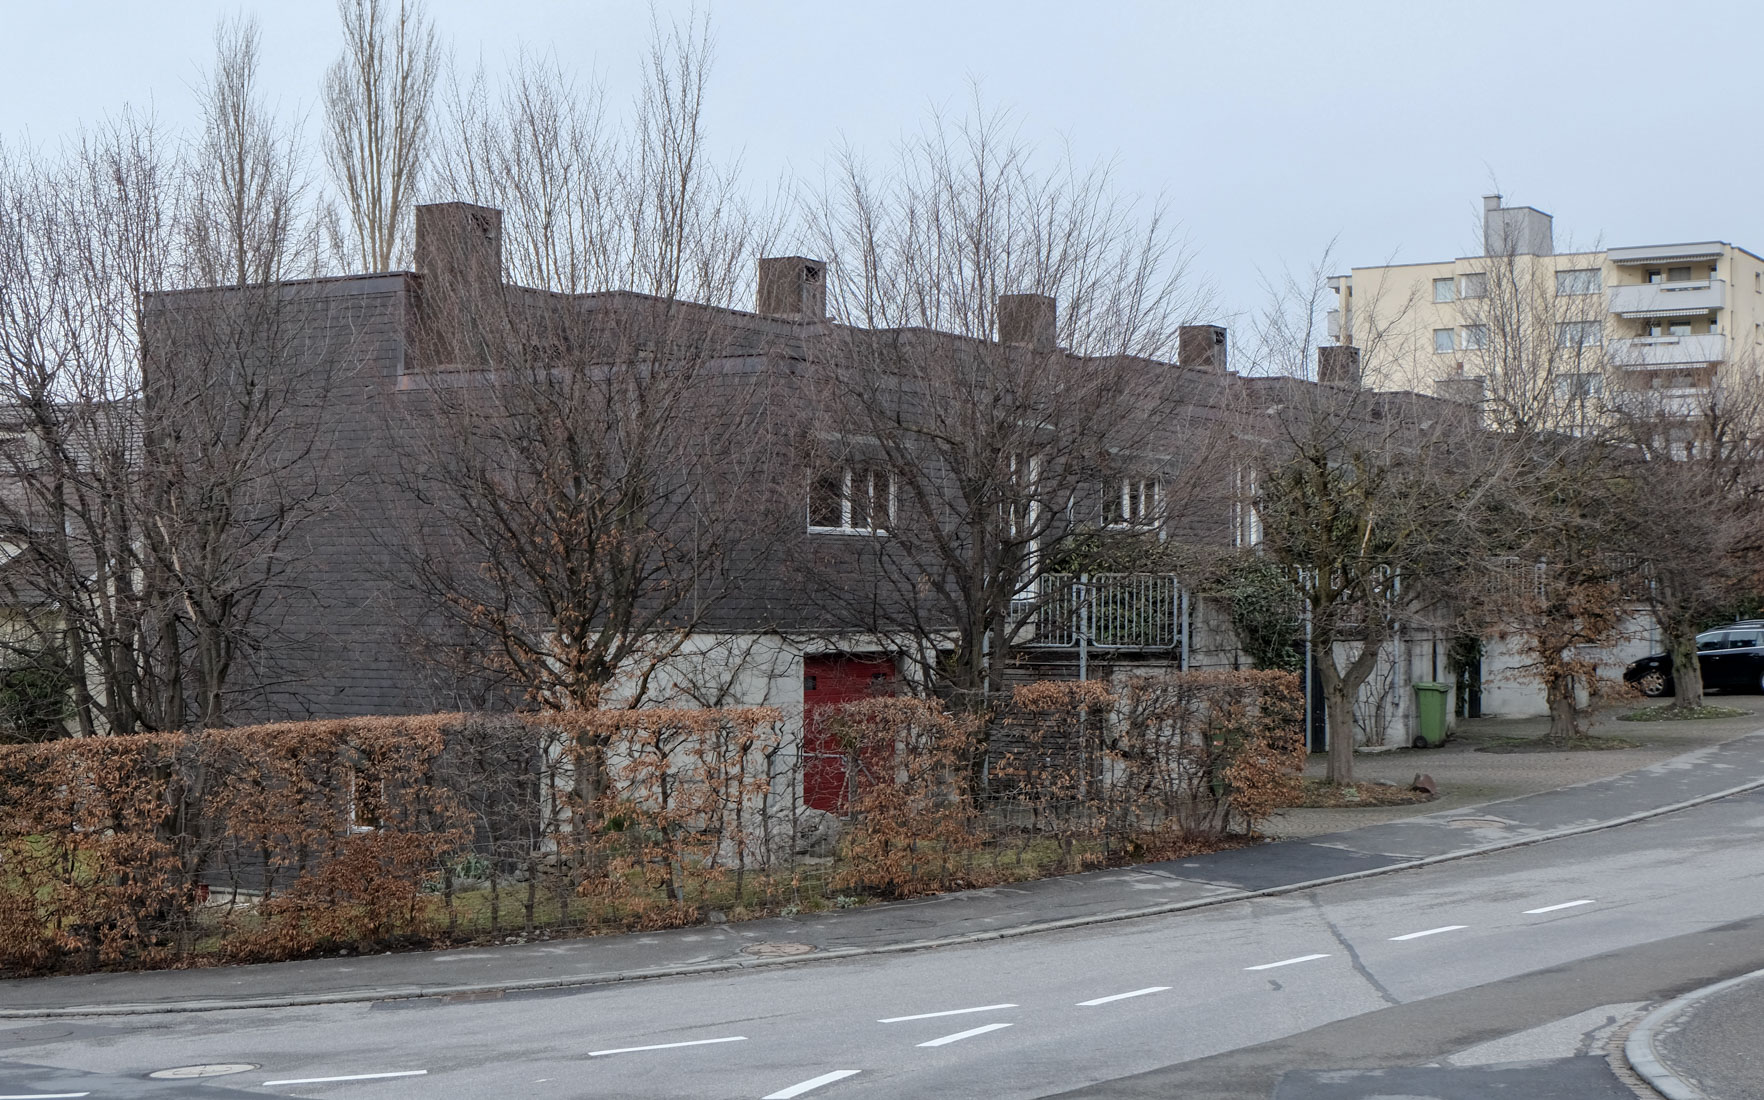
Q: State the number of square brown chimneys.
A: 5